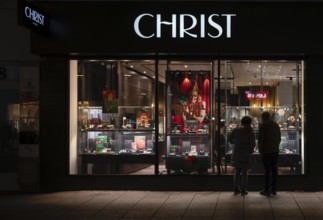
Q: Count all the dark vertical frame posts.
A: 2